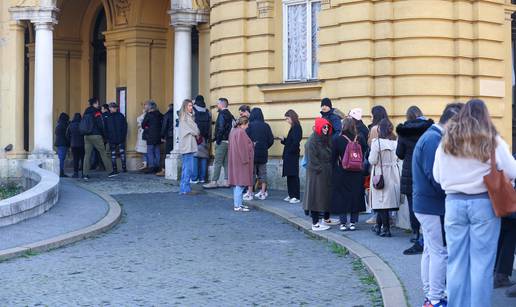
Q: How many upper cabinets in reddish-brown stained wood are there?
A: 0